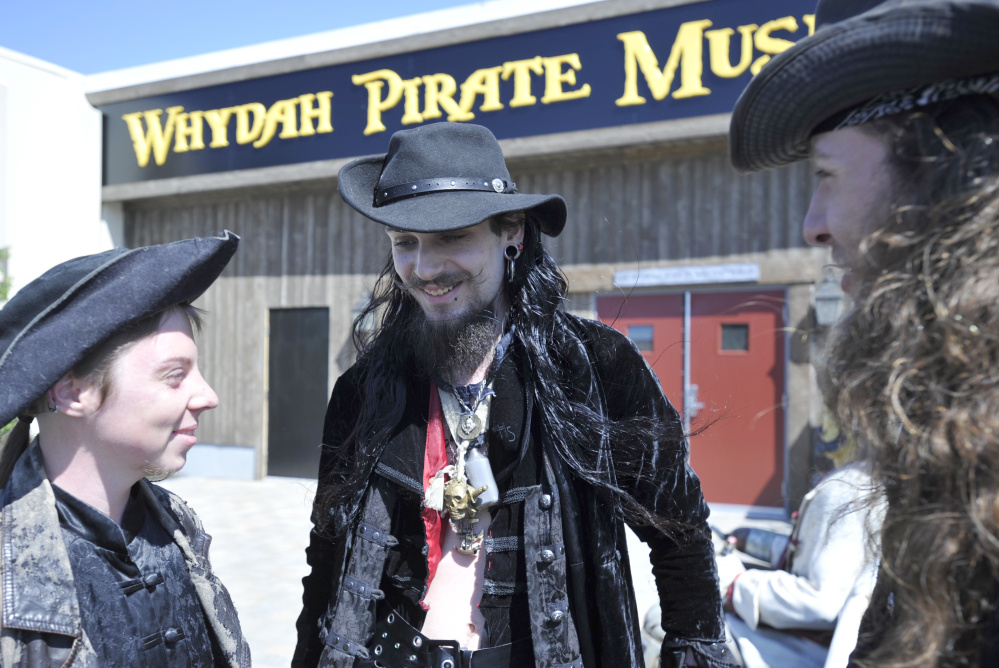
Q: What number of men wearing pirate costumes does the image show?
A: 3